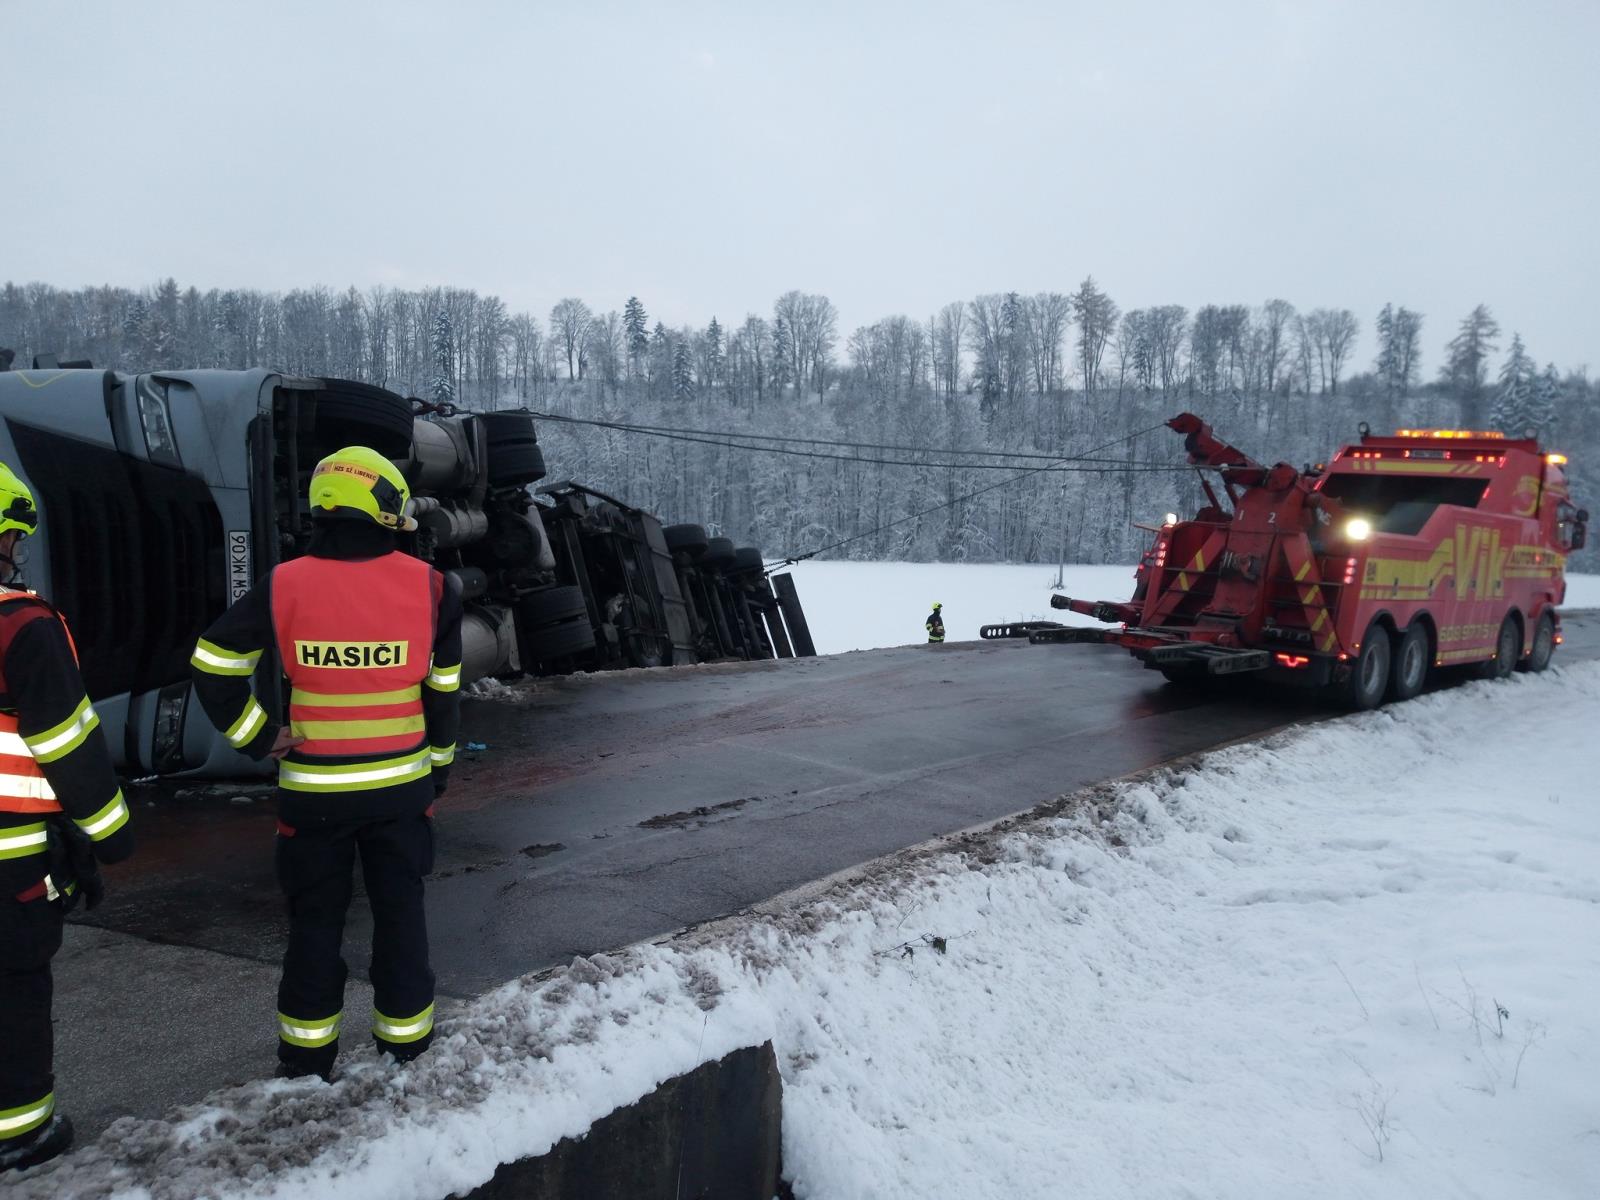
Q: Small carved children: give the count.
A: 0